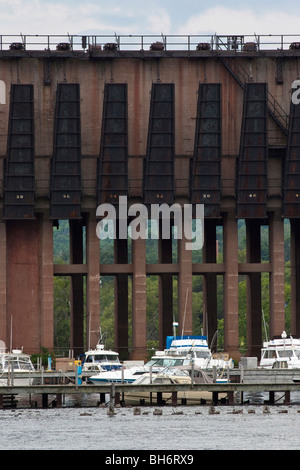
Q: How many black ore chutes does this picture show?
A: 7